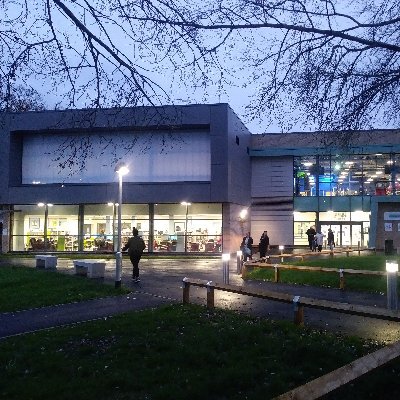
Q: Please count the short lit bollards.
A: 4